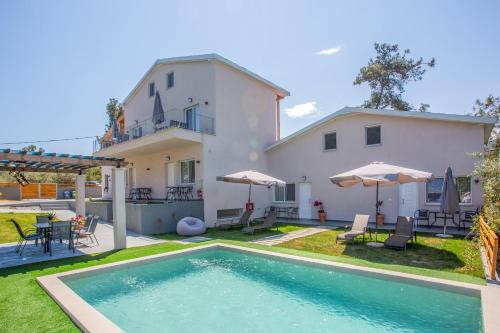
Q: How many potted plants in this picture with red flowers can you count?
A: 2